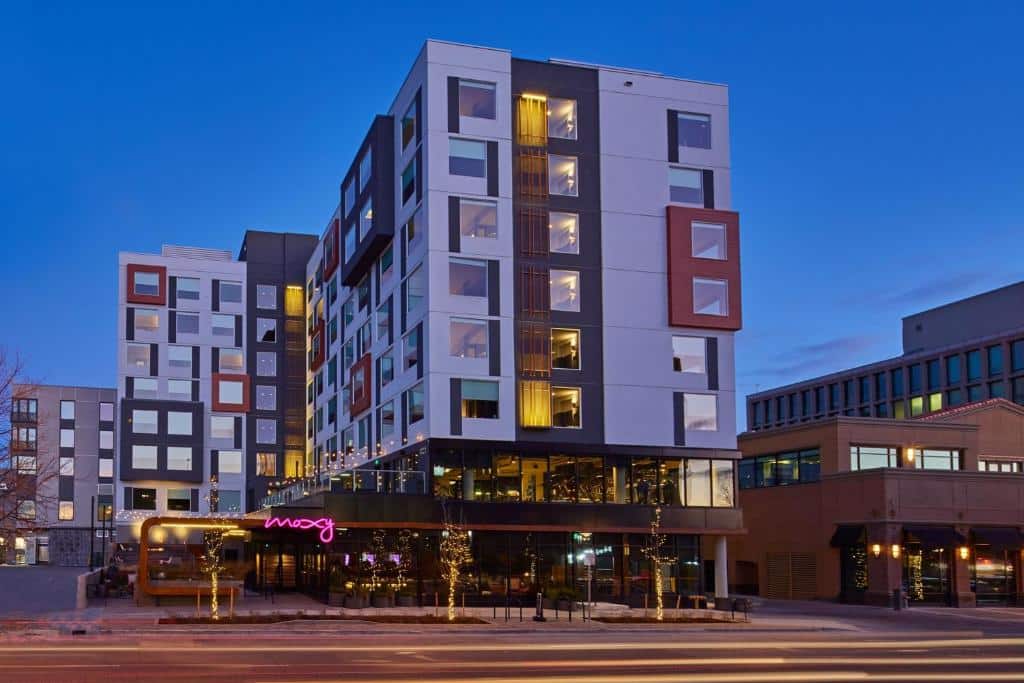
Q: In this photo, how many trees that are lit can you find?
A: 3